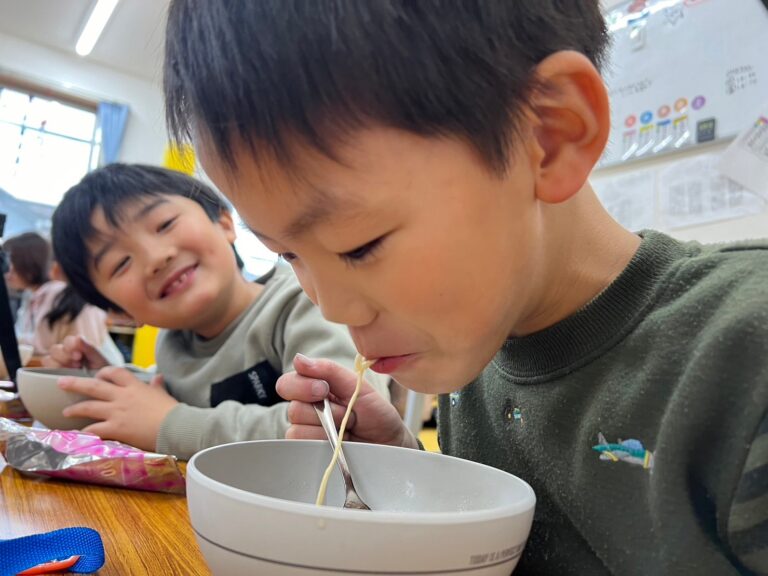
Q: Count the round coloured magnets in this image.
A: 5